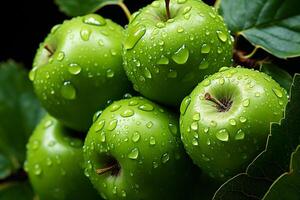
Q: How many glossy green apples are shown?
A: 5